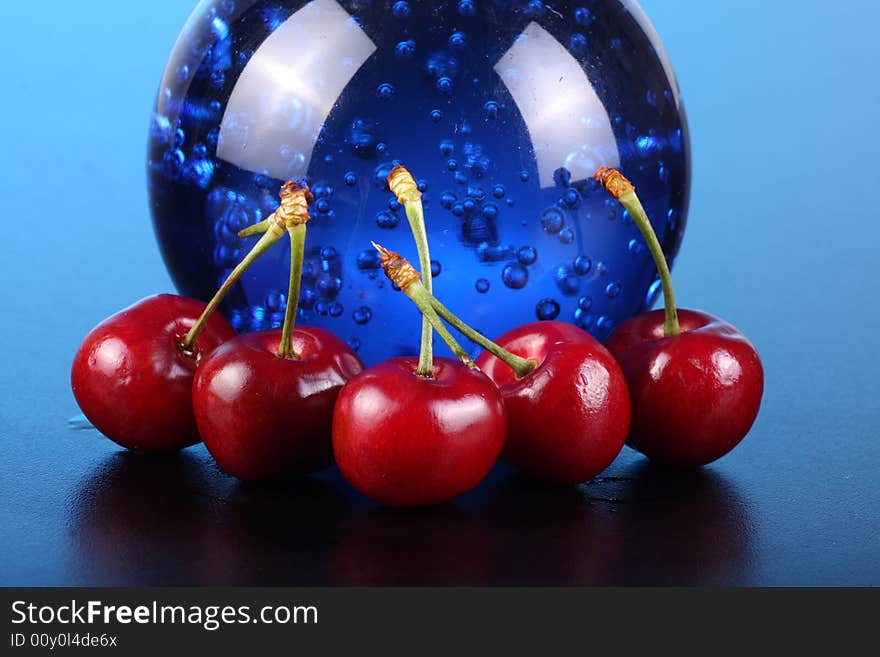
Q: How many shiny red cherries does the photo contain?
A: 5